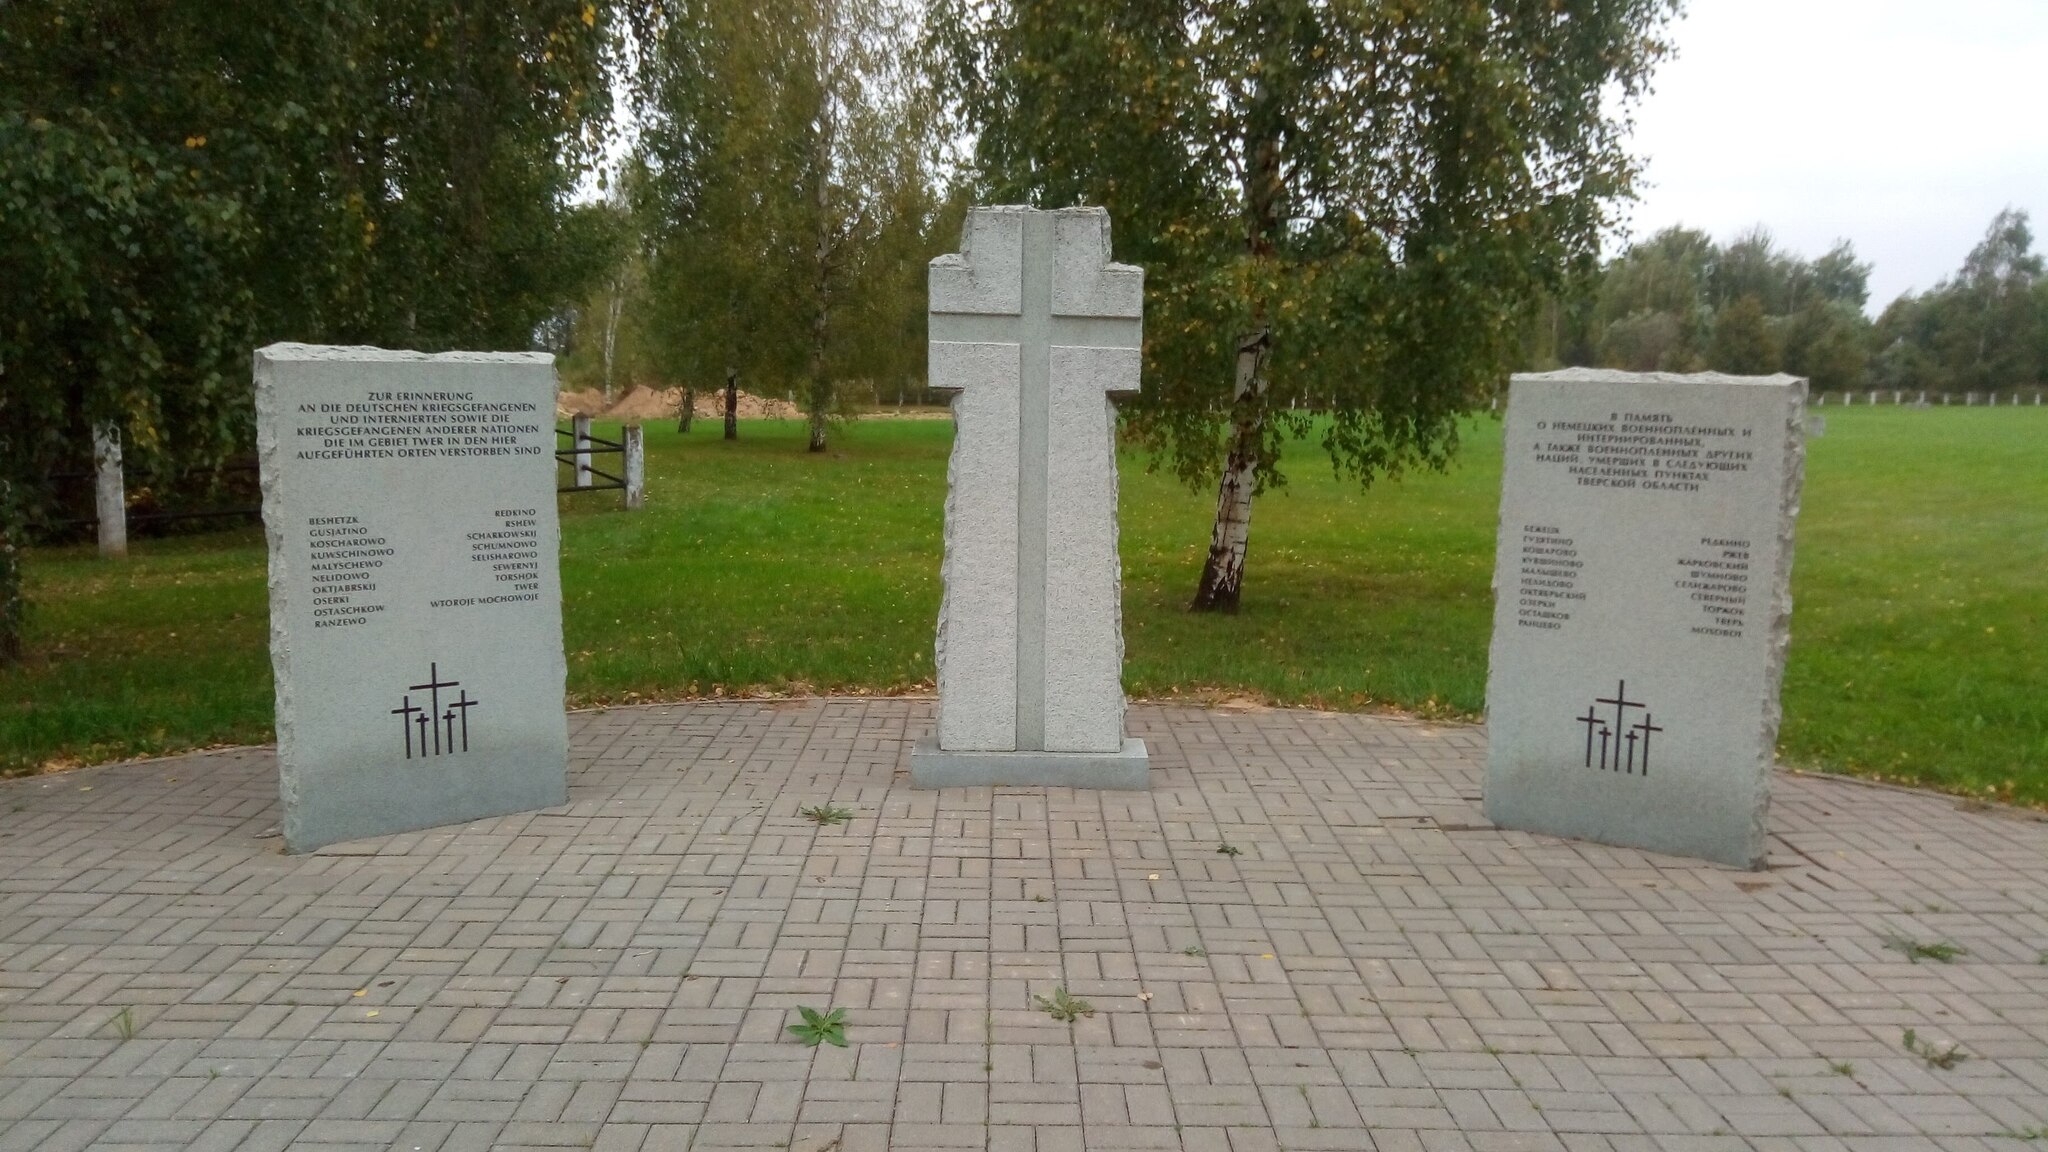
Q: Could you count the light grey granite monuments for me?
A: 3